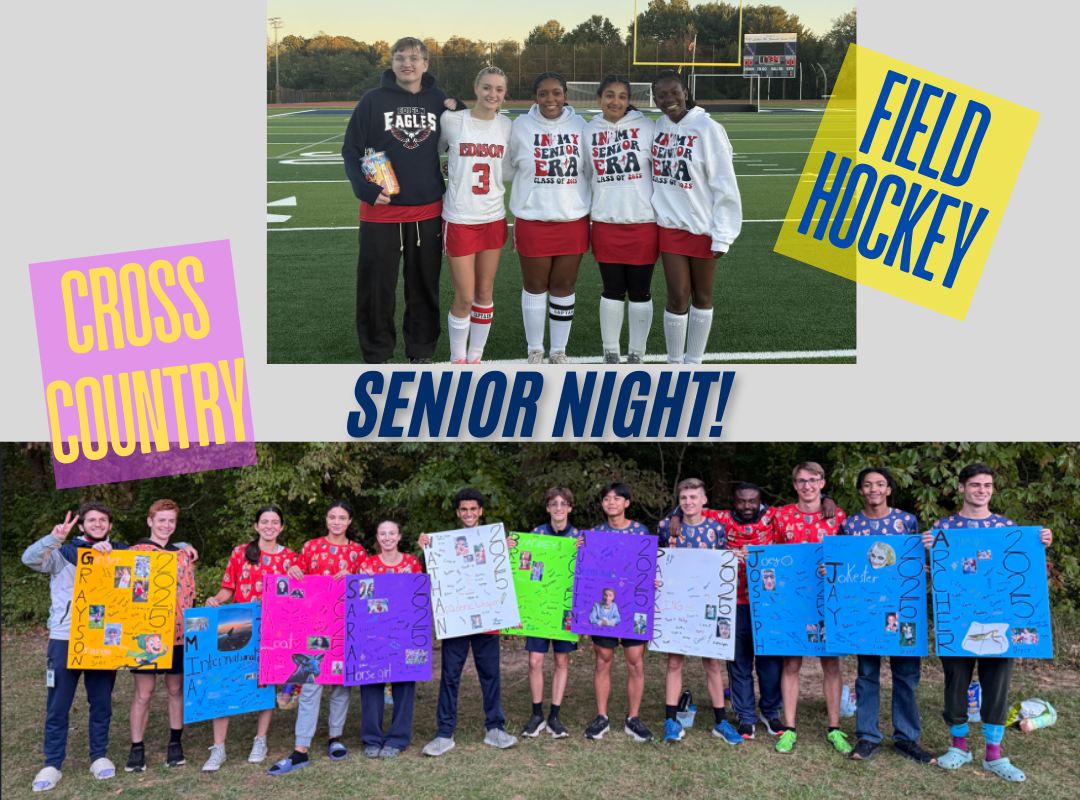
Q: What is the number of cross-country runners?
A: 13